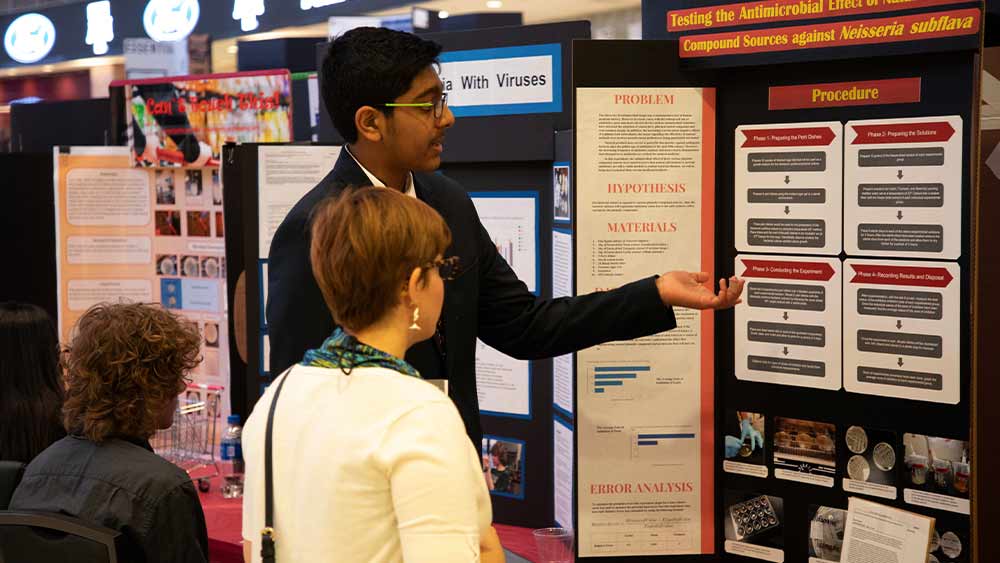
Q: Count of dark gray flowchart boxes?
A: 12